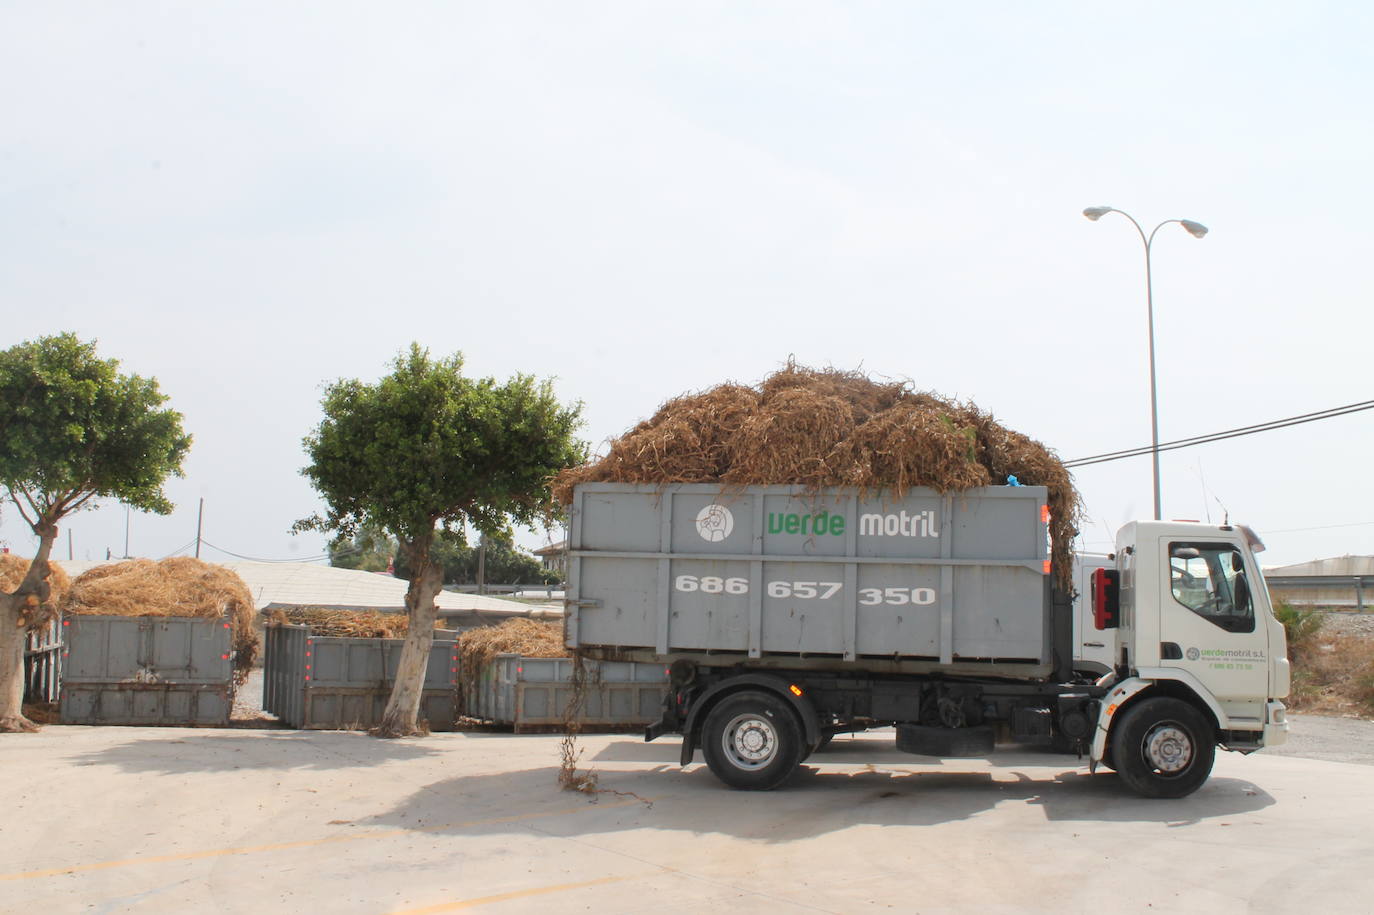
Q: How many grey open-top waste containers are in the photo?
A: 5